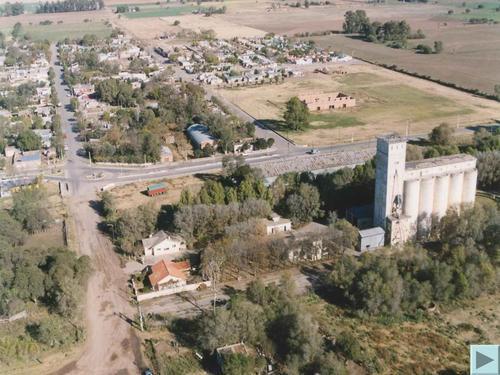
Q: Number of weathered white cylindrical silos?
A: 5